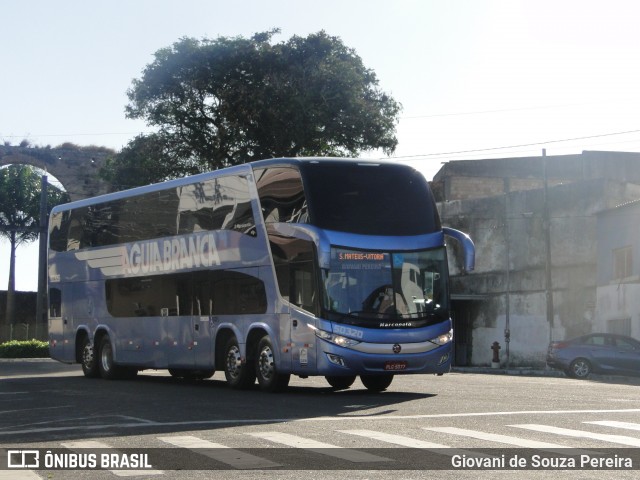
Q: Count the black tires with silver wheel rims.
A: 5